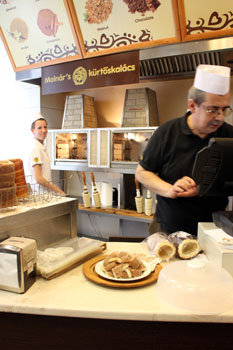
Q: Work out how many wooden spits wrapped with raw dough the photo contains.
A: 4